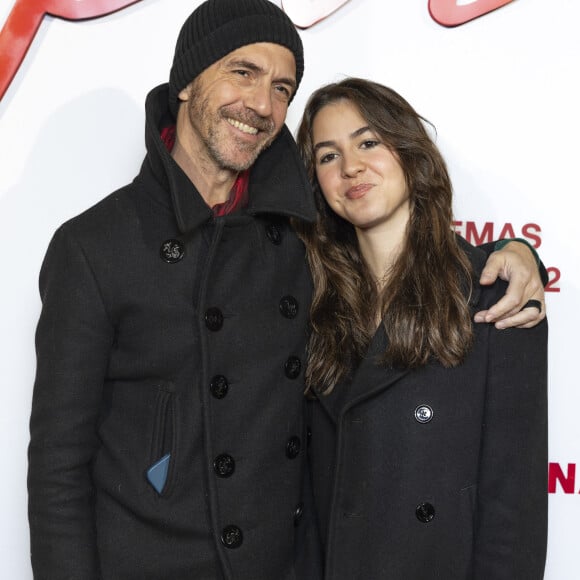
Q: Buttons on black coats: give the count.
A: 12